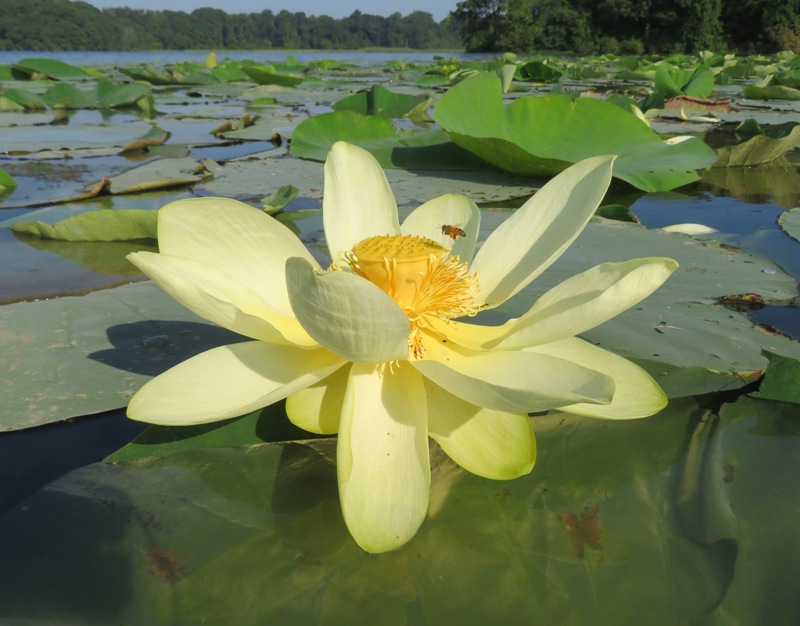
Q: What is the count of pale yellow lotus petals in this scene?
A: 13